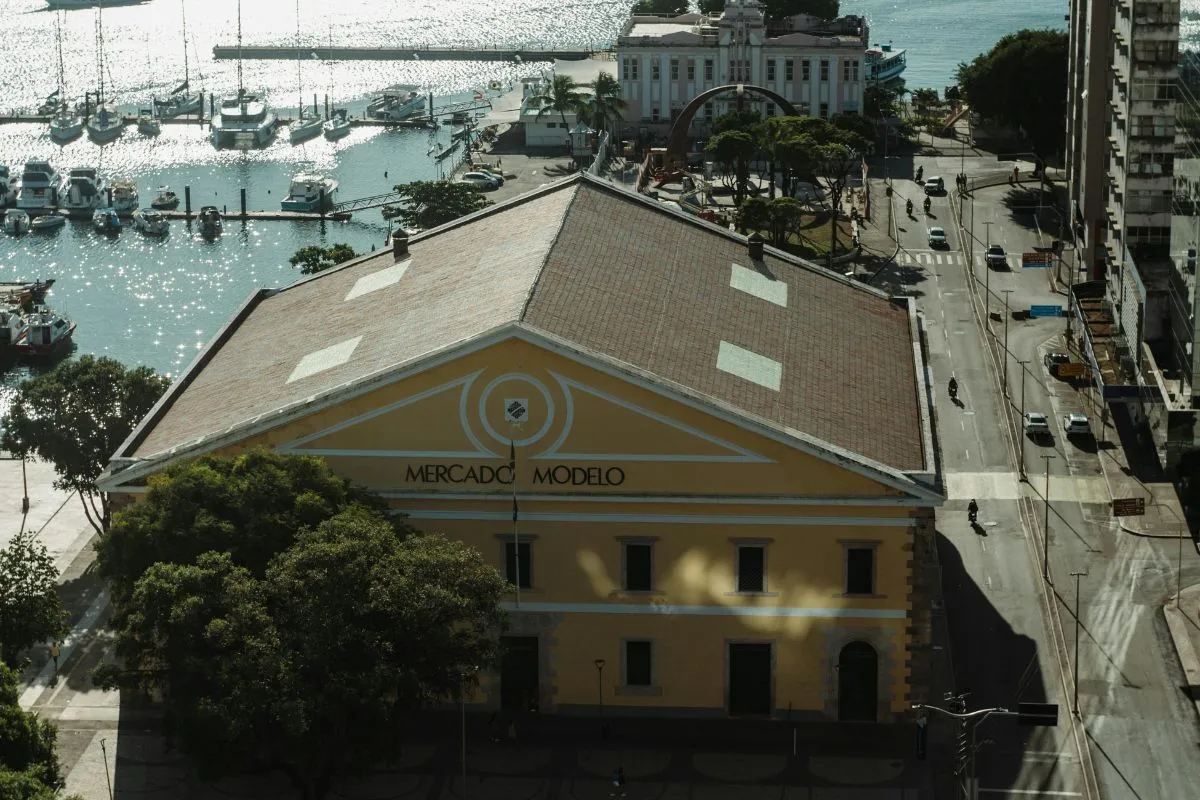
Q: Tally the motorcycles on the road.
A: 5